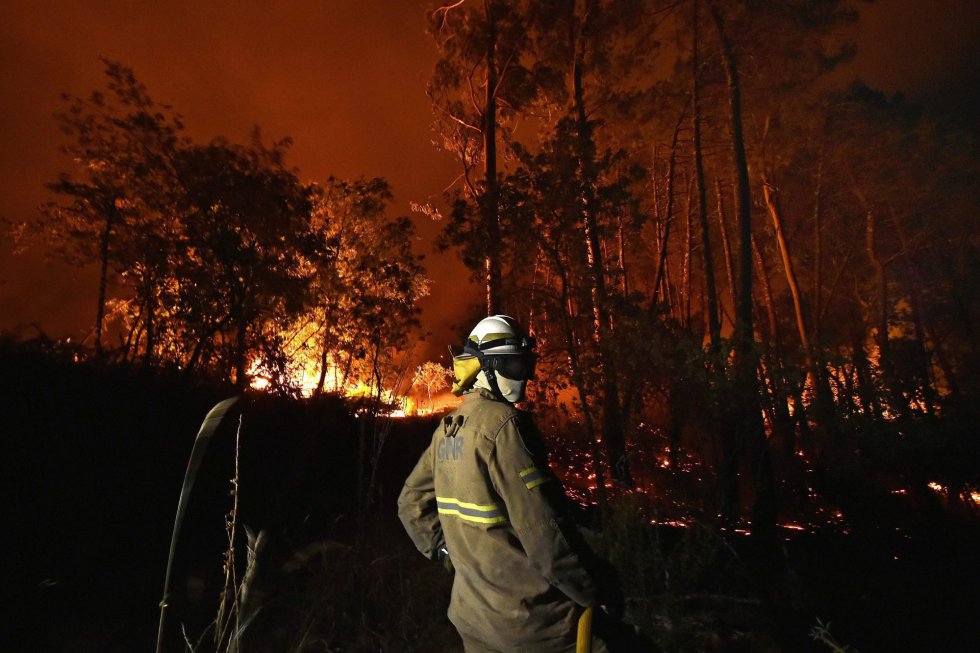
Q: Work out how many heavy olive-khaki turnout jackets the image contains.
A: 1